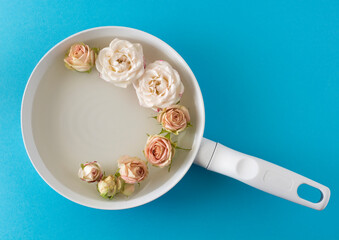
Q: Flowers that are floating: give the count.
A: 8